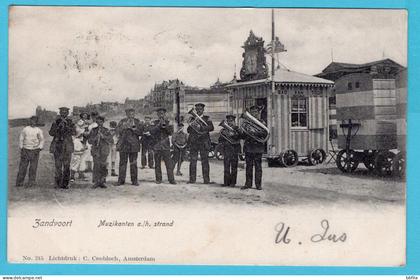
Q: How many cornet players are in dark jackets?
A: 2